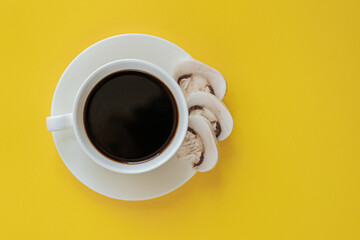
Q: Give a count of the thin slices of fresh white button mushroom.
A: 3